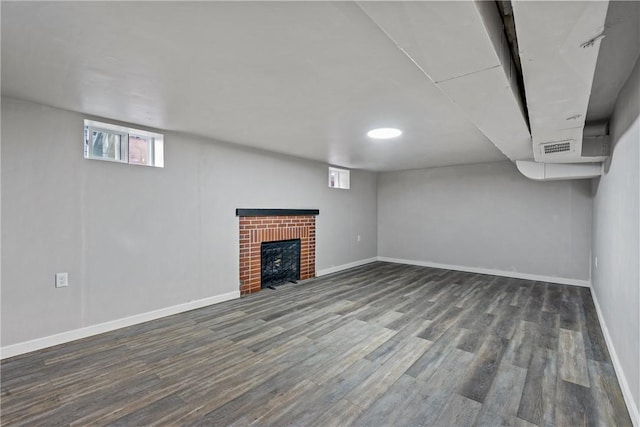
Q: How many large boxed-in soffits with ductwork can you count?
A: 1